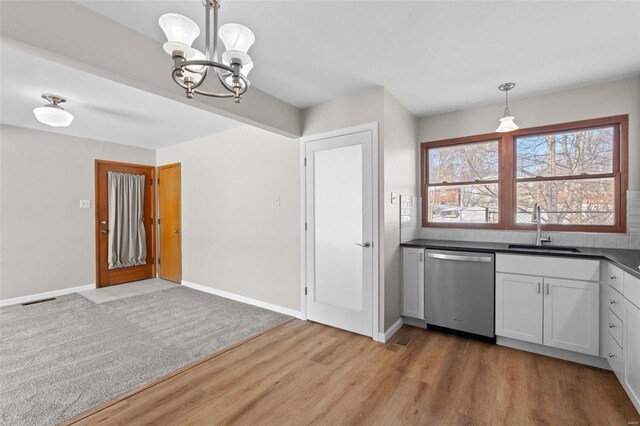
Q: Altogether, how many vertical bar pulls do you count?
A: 3